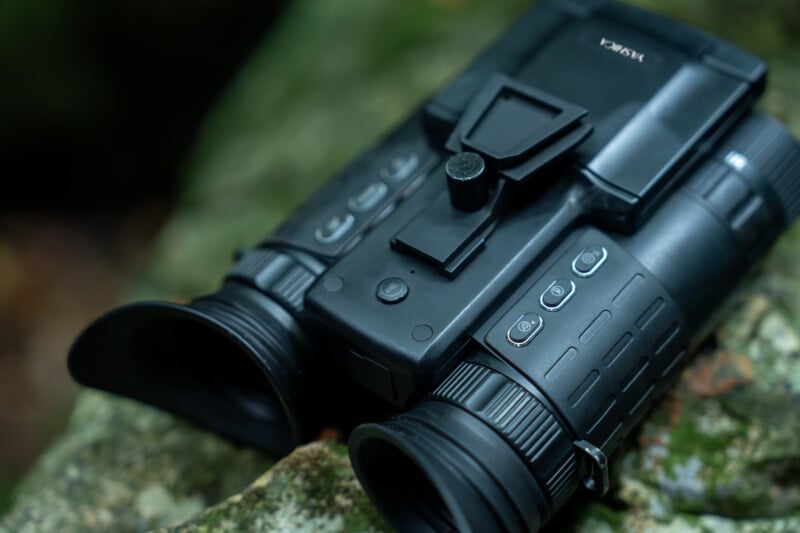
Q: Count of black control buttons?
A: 7